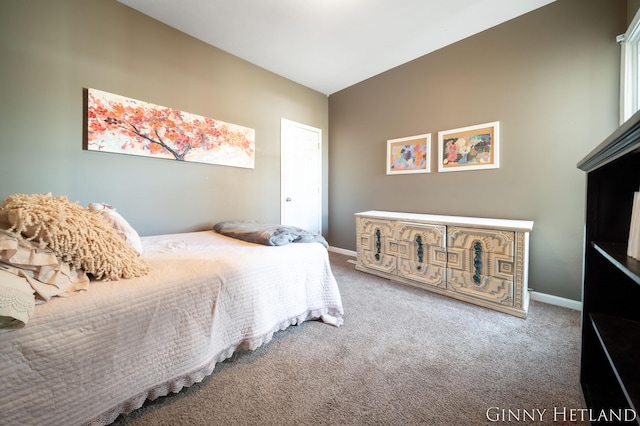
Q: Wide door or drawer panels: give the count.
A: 3